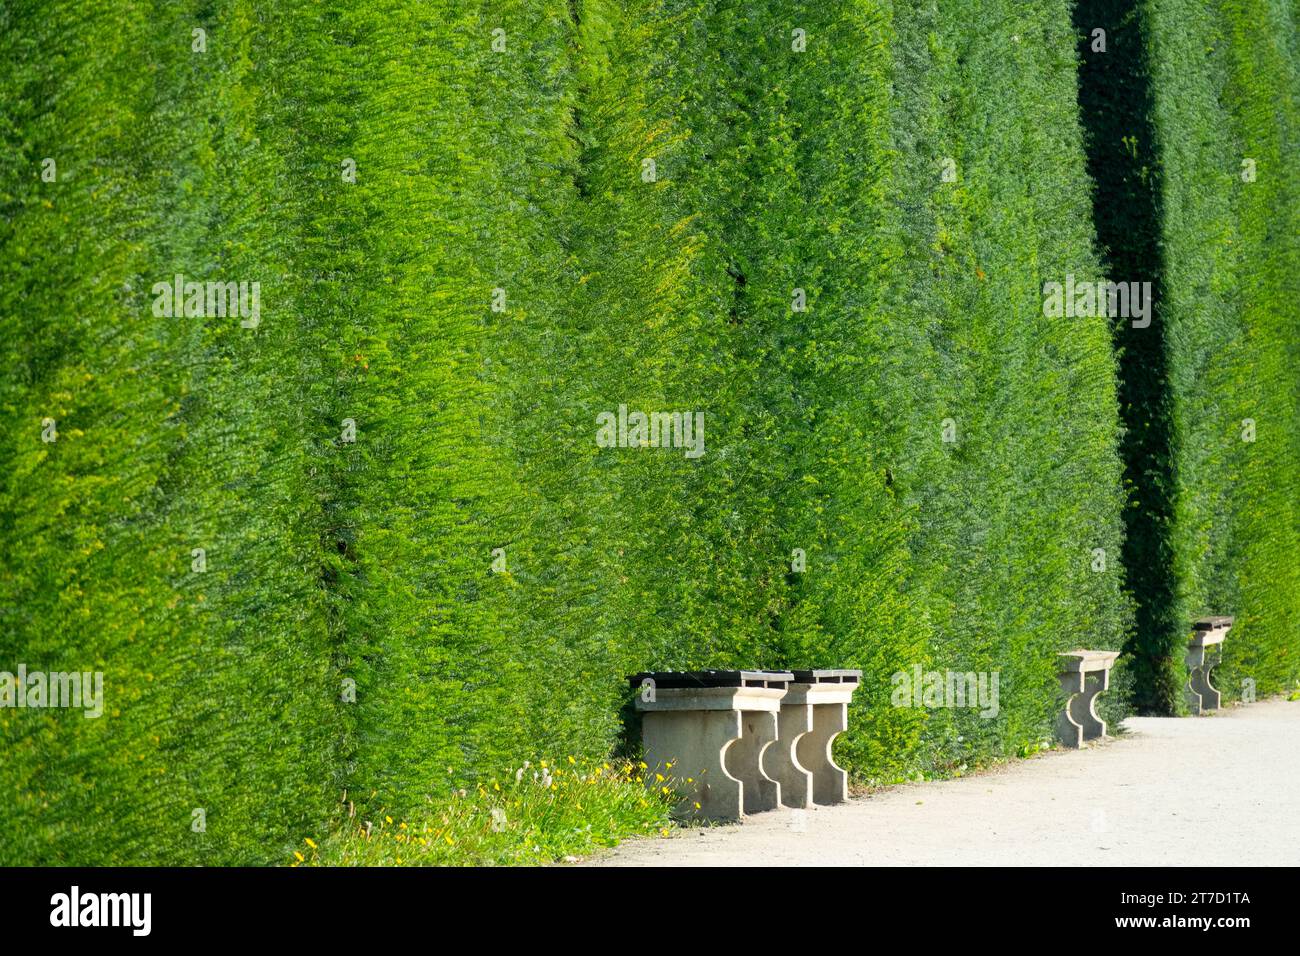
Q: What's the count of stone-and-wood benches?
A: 4